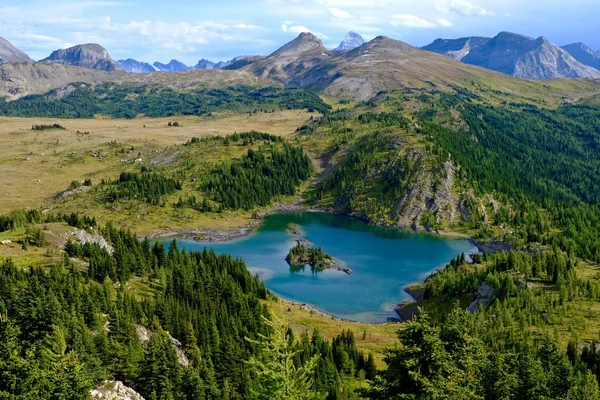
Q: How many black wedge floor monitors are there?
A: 0